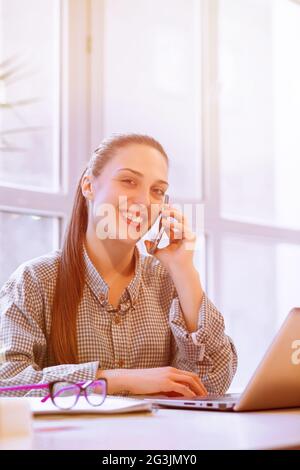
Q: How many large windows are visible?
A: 3